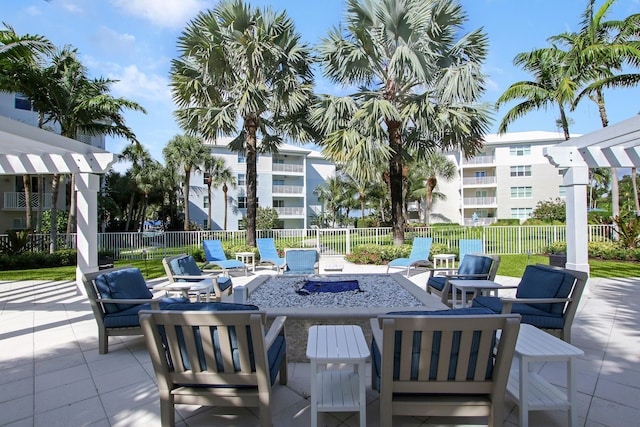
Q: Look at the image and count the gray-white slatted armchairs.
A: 7